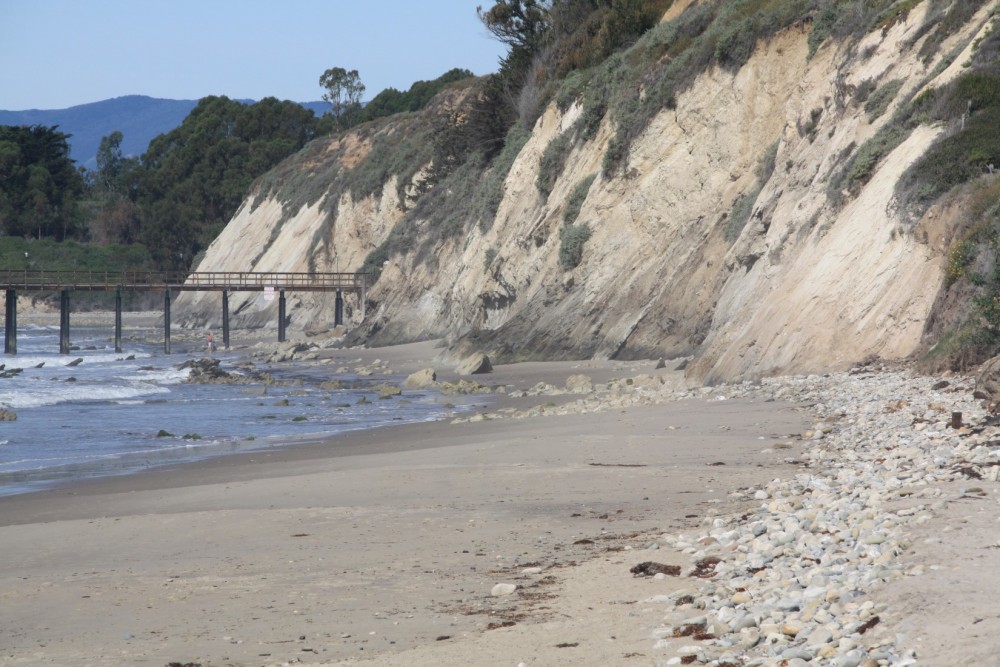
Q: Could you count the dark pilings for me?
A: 7